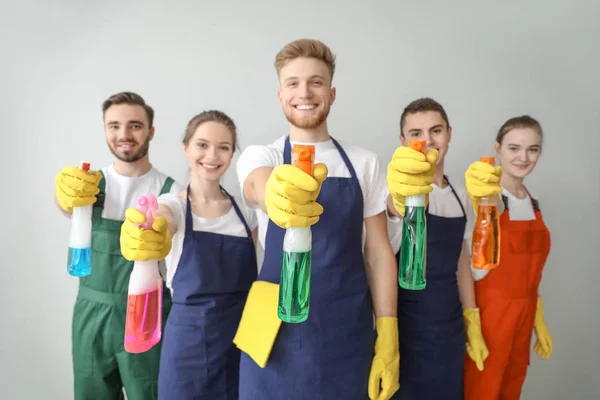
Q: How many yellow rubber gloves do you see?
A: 8